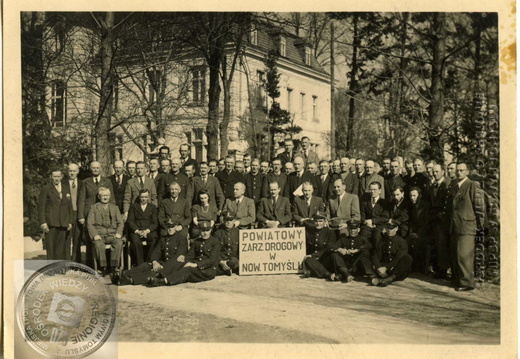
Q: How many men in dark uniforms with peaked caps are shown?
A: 6